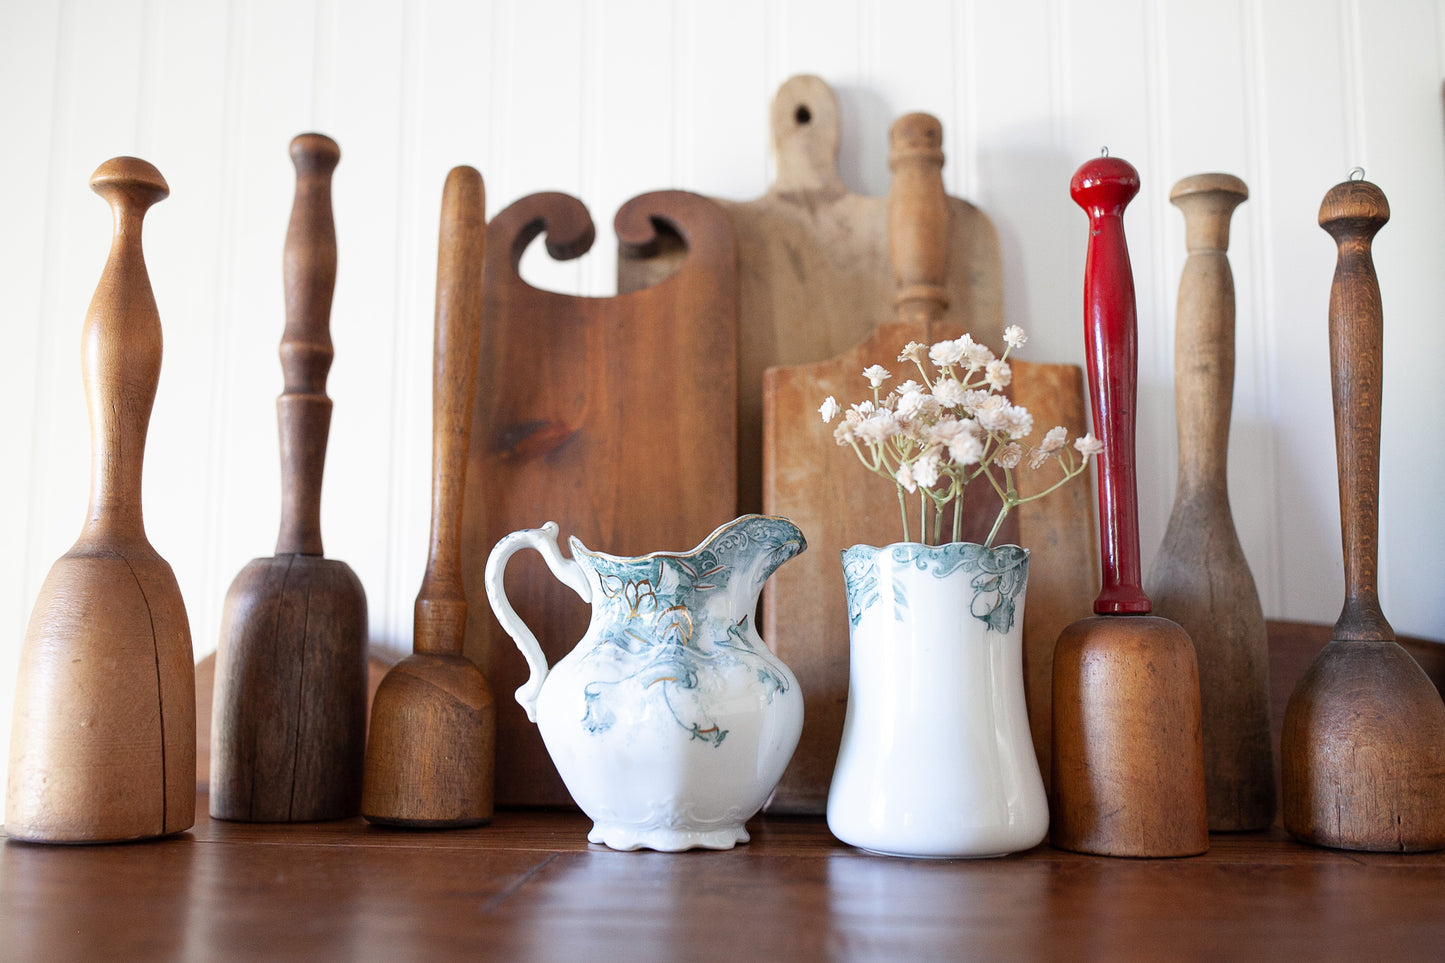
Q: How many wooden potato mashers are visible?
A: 6